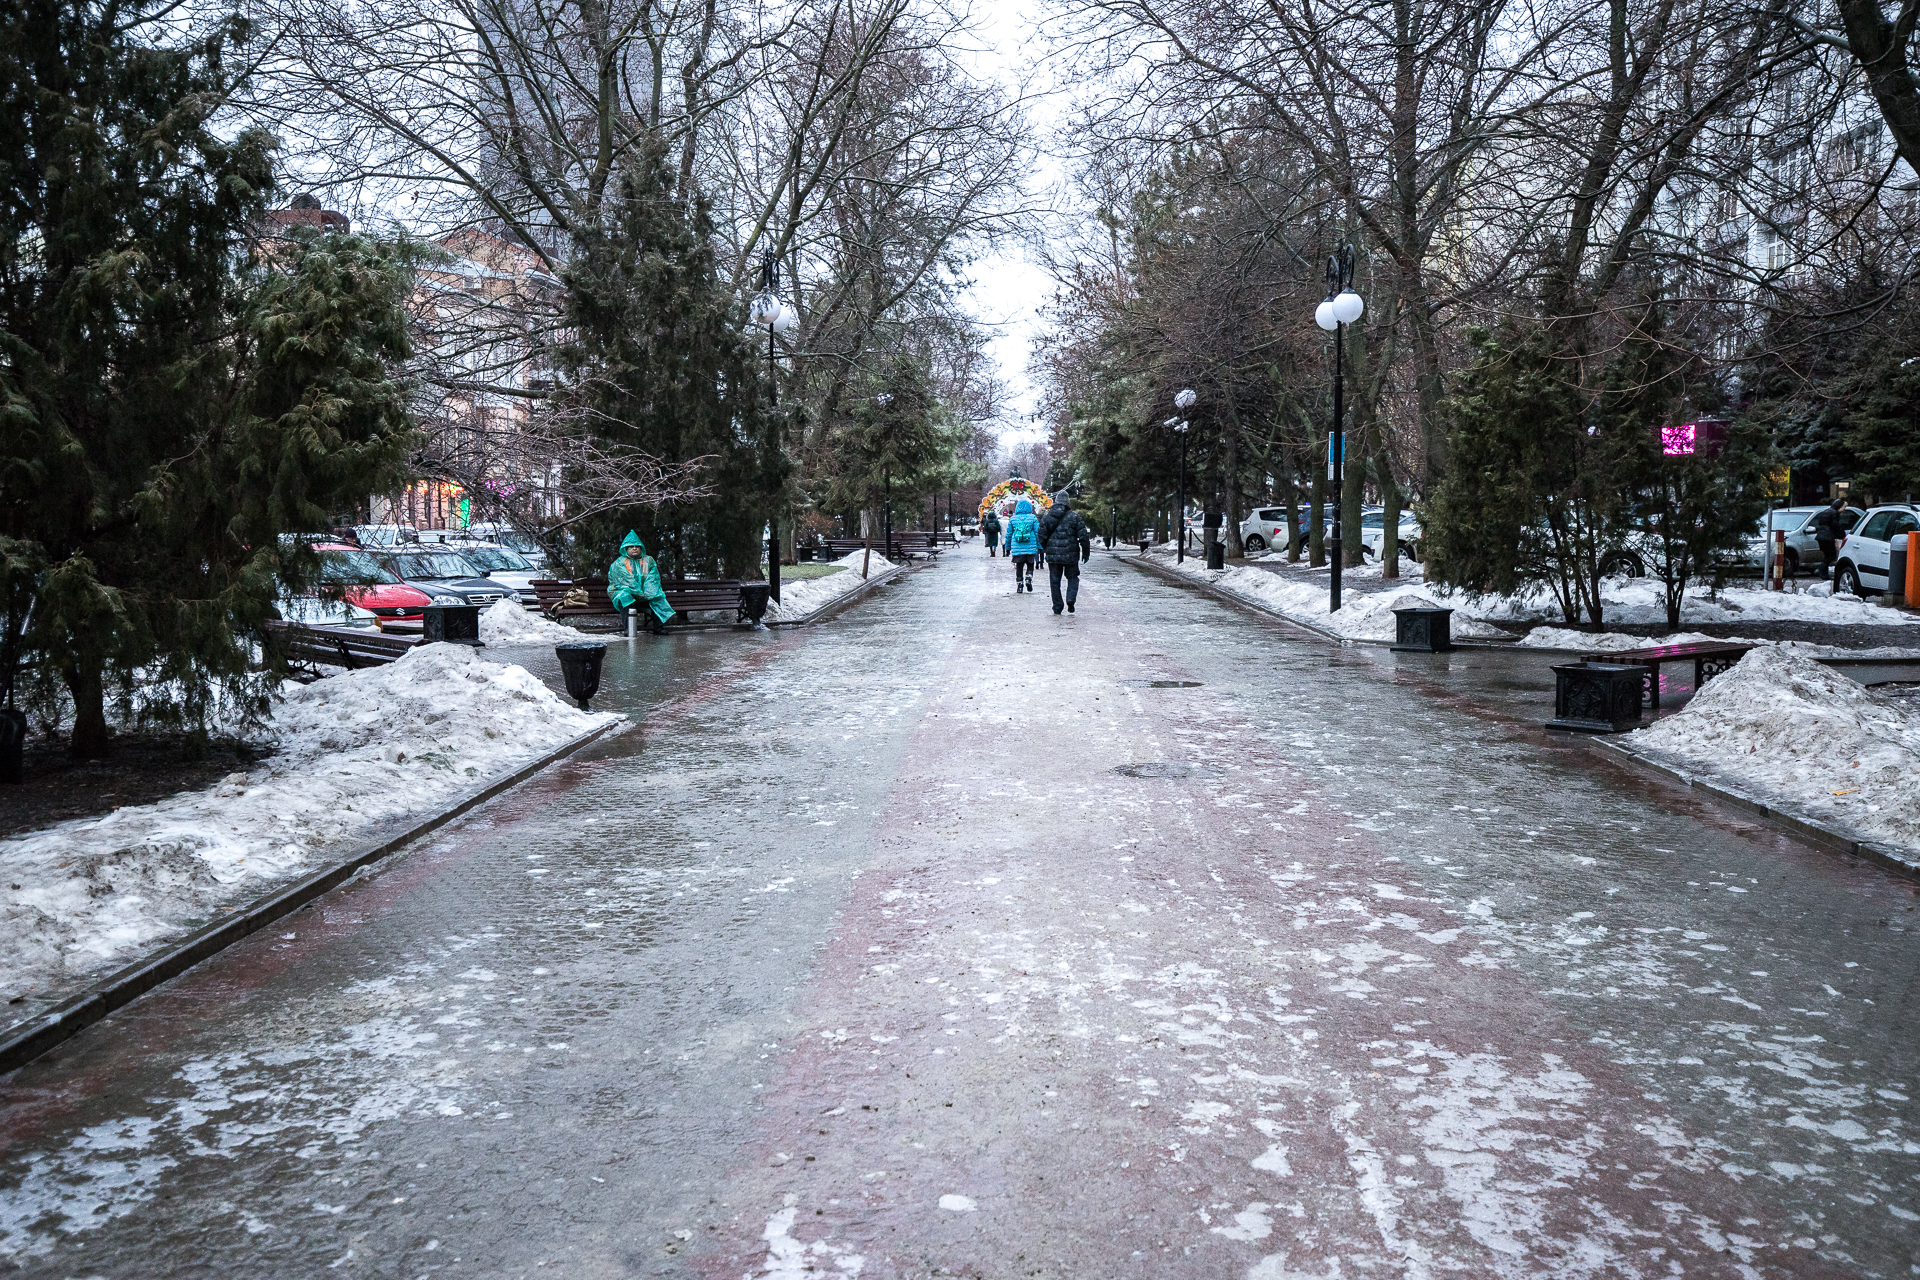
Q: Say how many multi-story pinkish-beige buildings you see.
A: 1